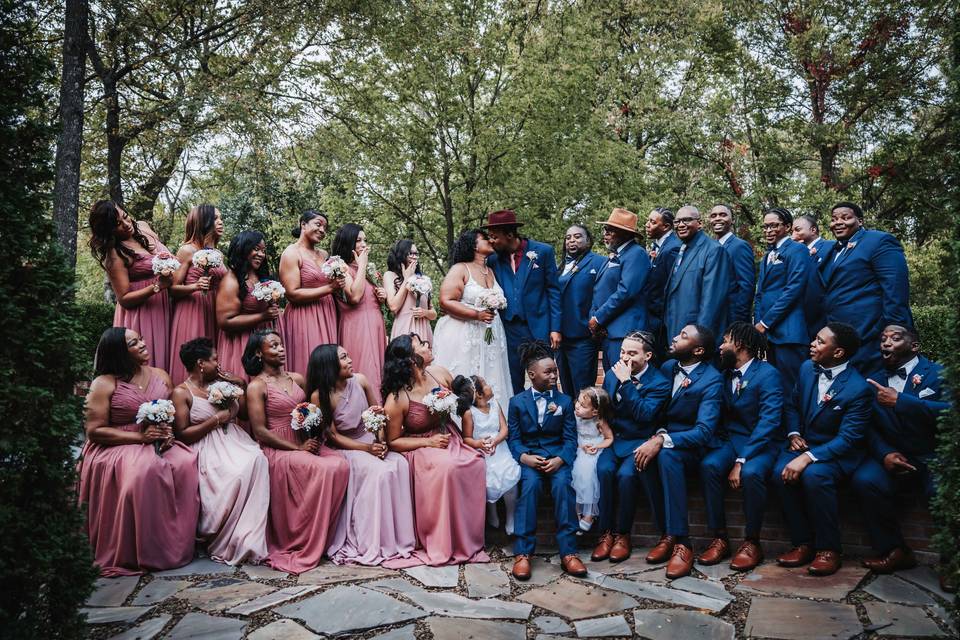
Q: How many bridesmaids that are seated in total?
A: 5